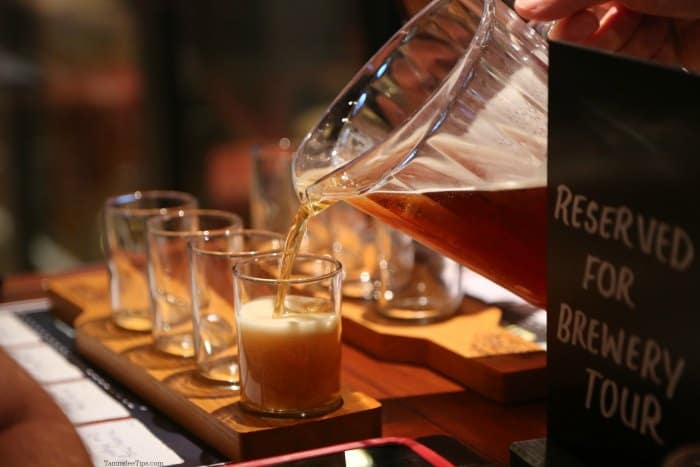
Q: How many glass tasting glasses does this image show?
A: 8